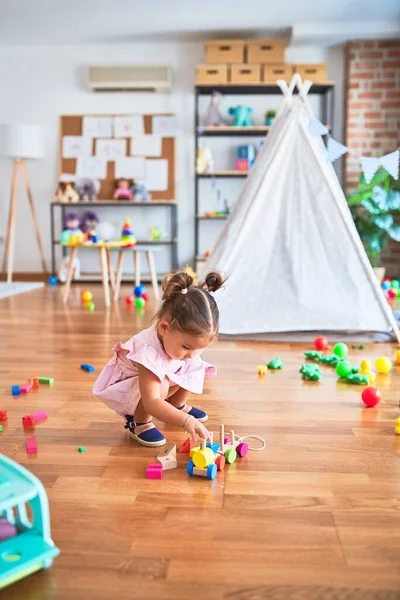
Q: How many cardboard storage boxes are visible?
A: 6